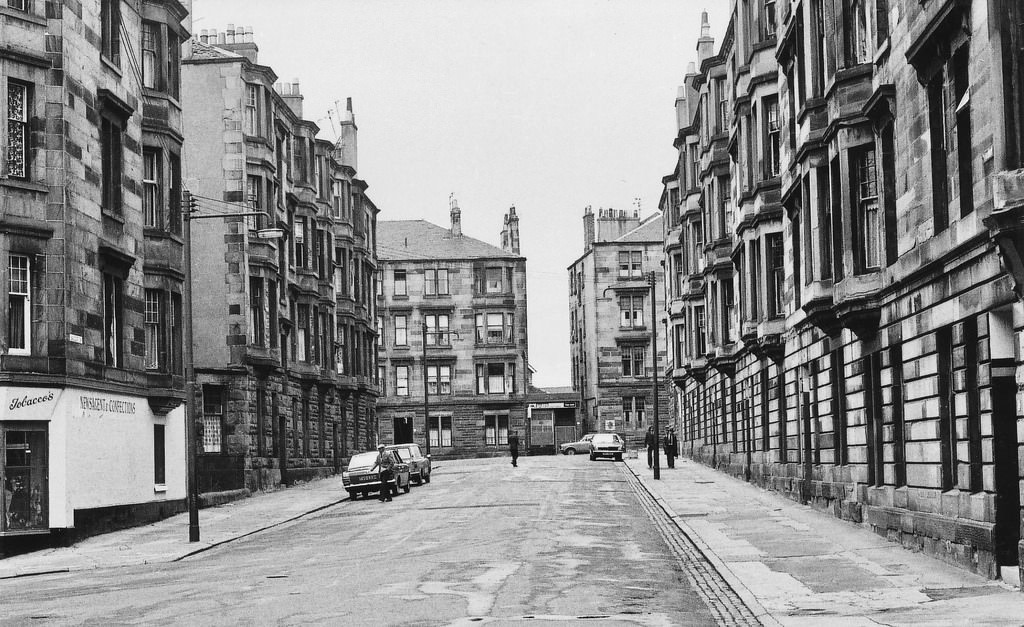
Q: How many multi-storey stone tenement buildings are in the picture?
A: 5